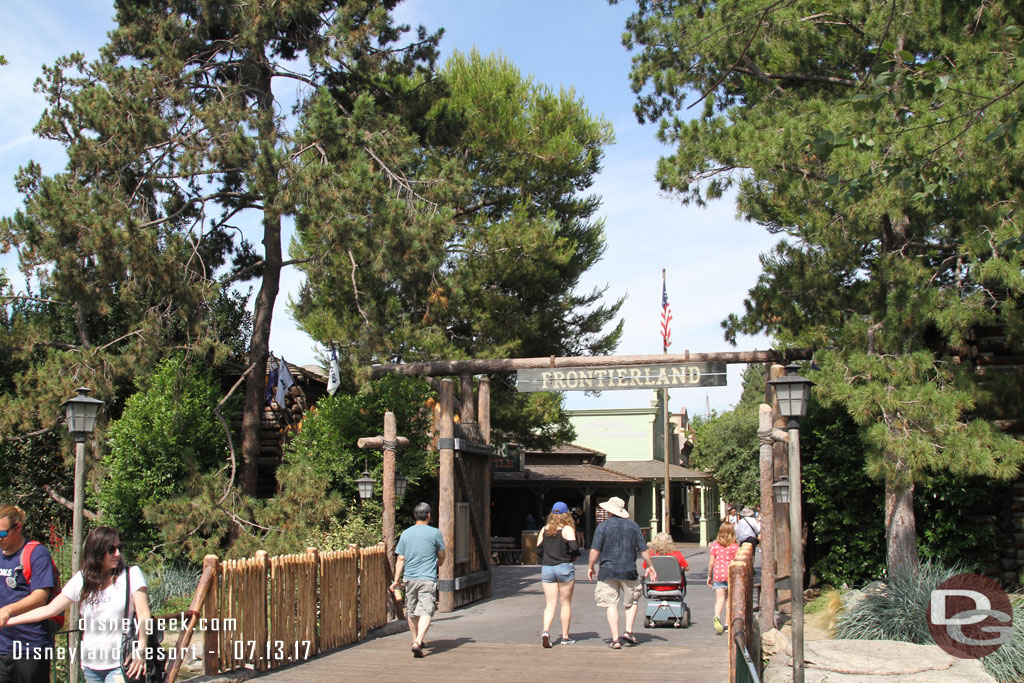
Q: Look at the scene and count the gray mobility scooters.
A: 1